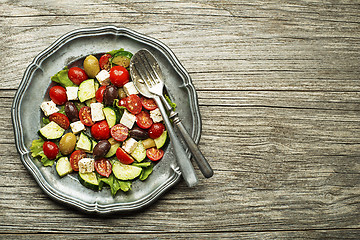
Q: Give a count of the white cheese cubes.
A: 10